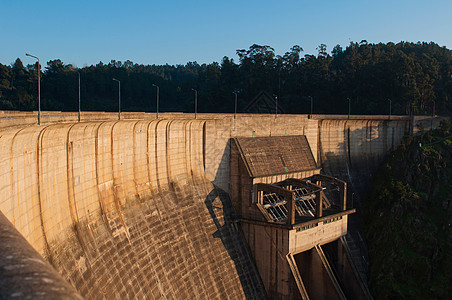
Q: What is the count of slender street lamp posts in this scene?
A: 11